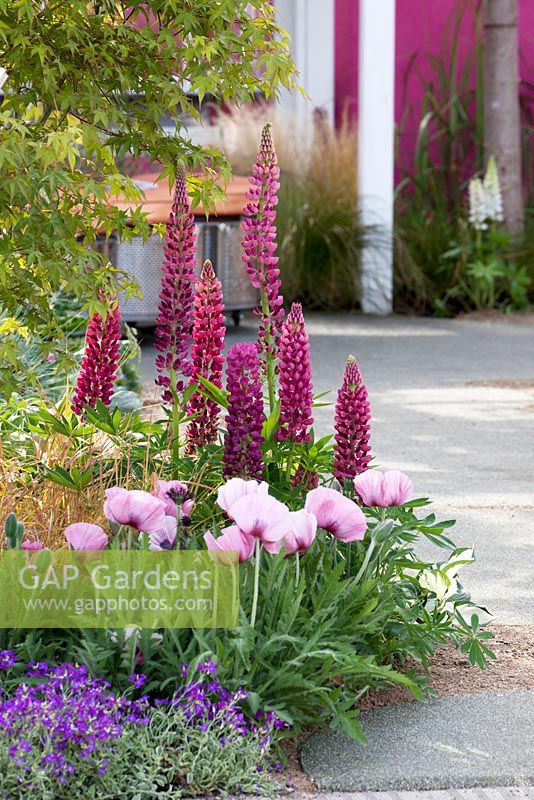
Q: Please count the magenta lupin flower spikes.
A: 7